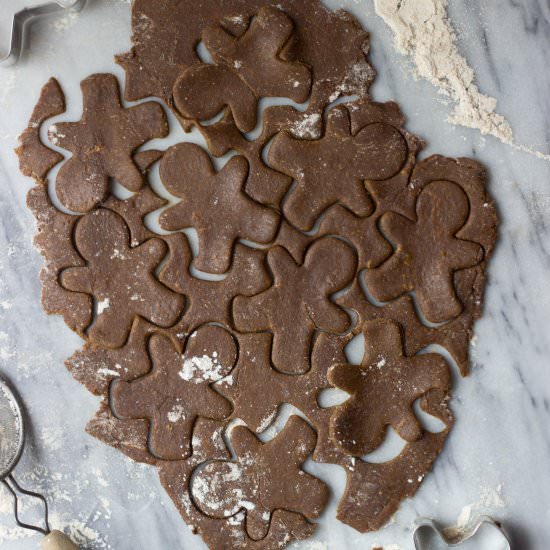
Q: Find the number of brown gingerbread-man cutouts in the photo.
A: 10